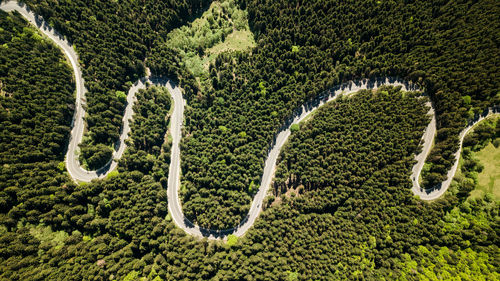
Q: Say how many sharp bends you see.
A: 5